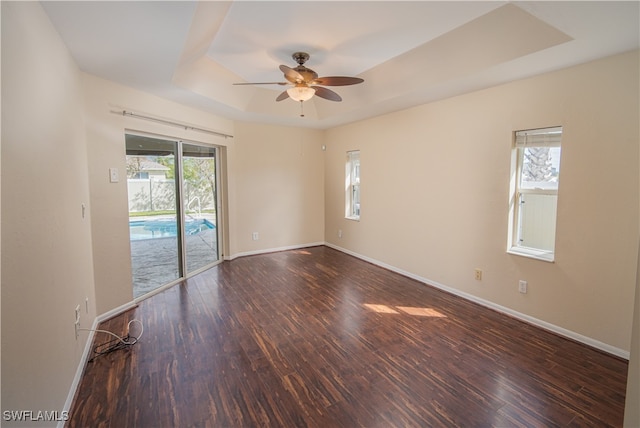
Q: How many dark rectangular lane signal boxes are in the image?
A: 0